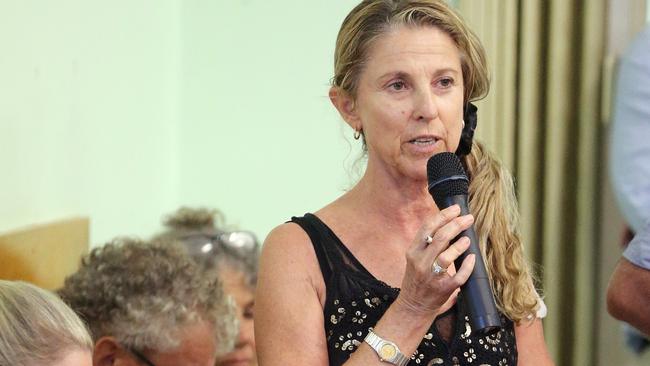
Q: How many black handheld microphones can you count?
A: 1